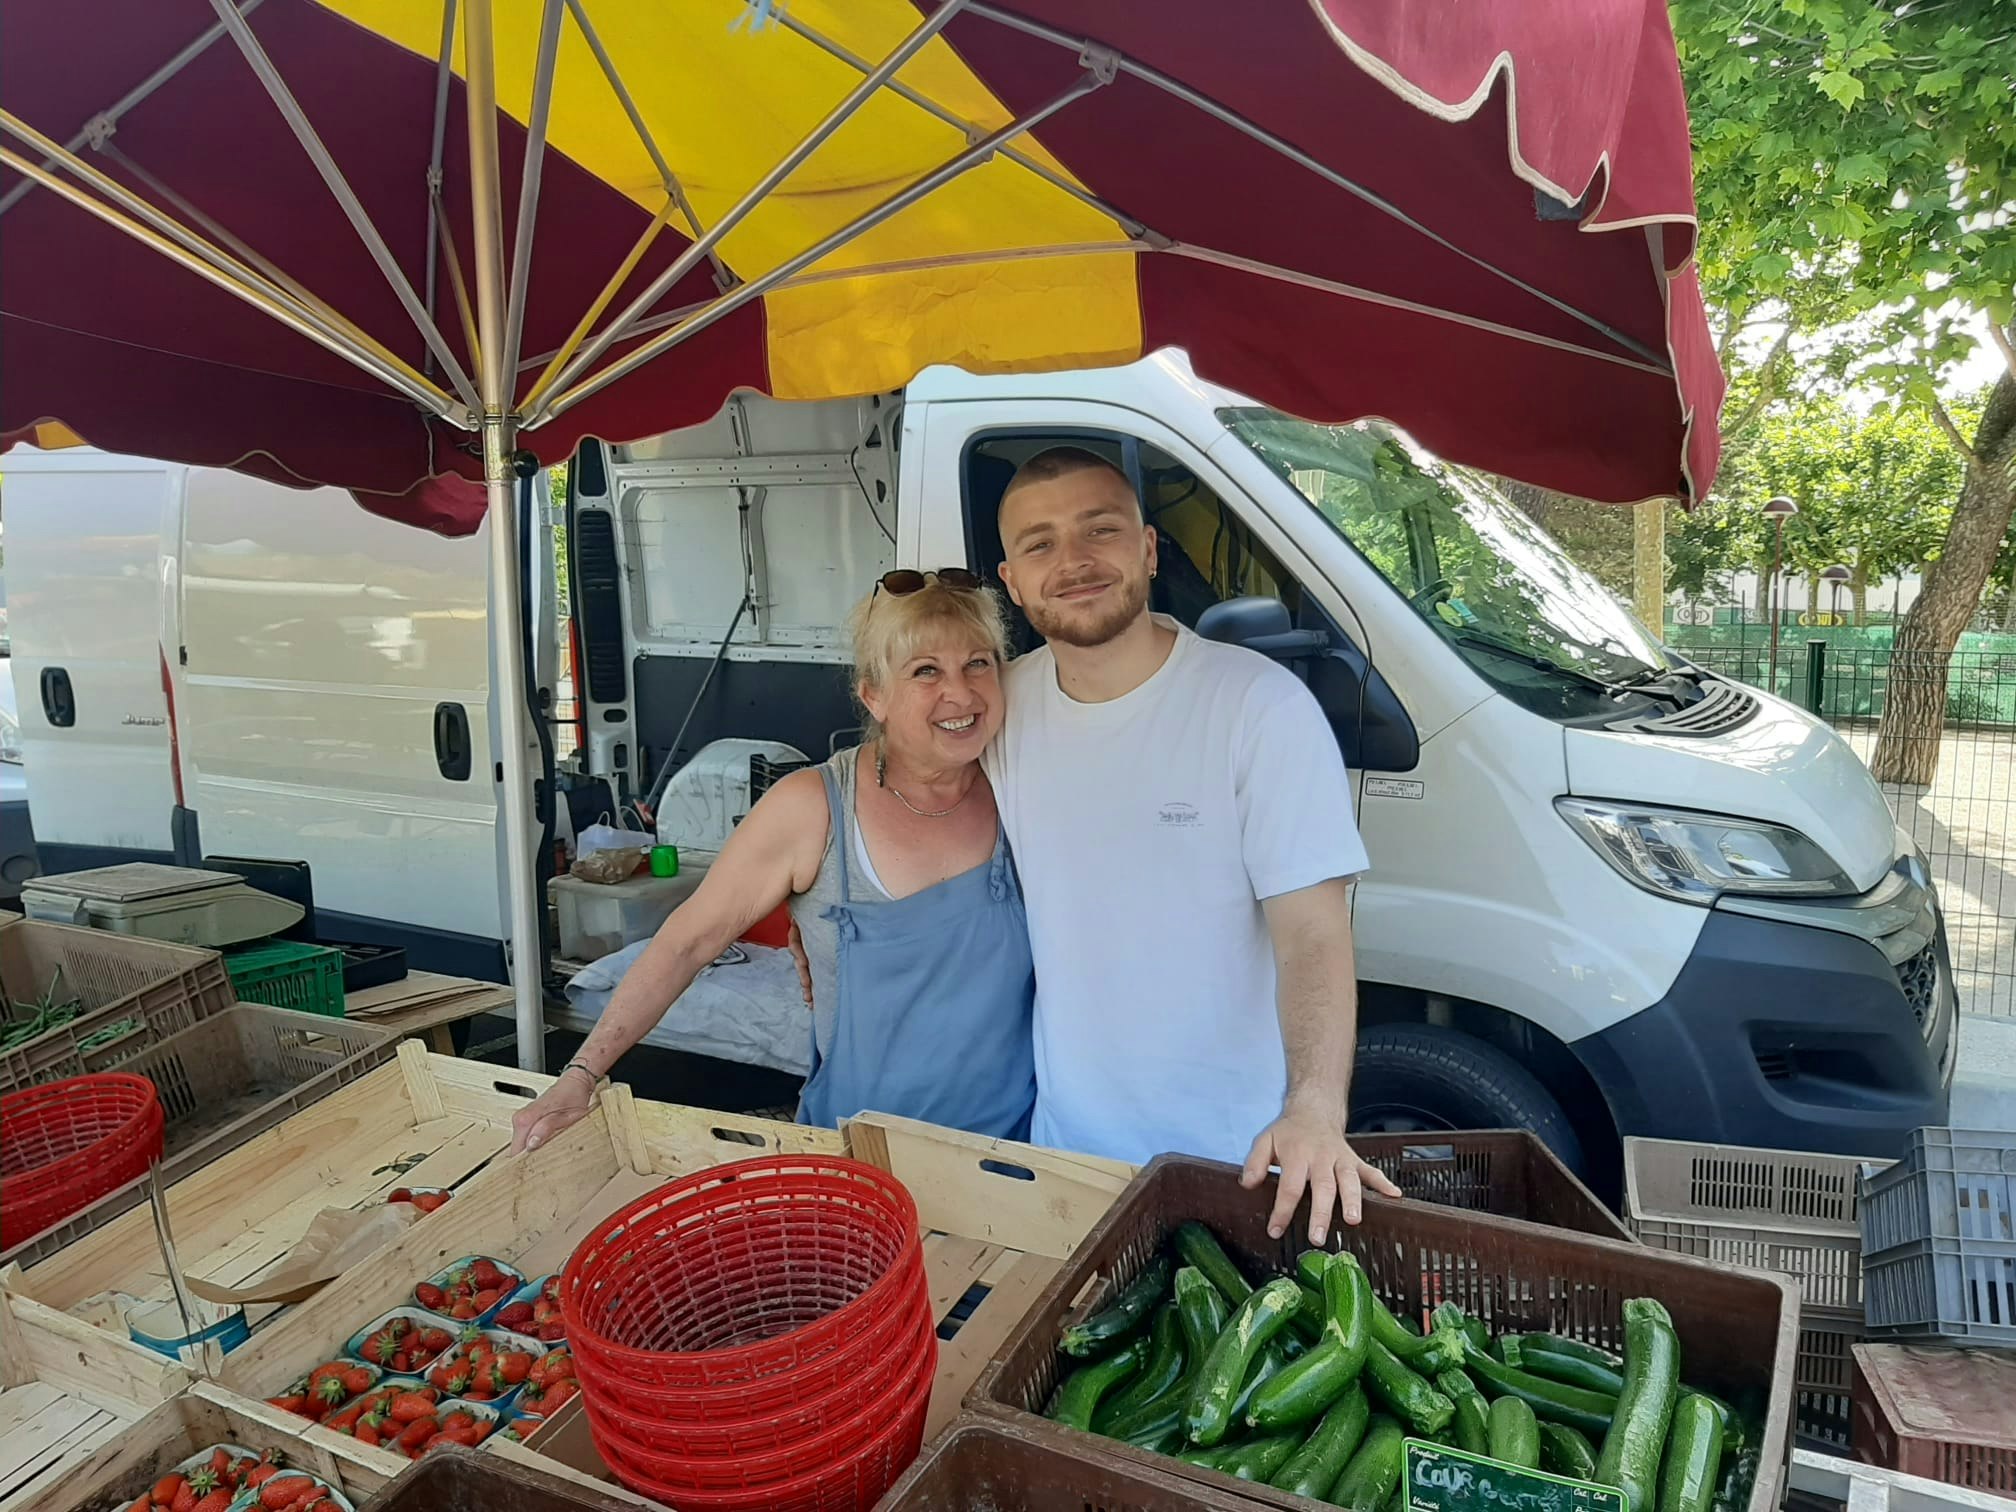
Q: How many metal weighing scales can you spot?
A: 1